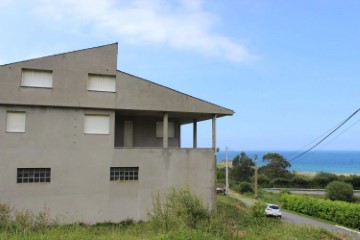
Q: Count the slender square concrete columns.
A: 3